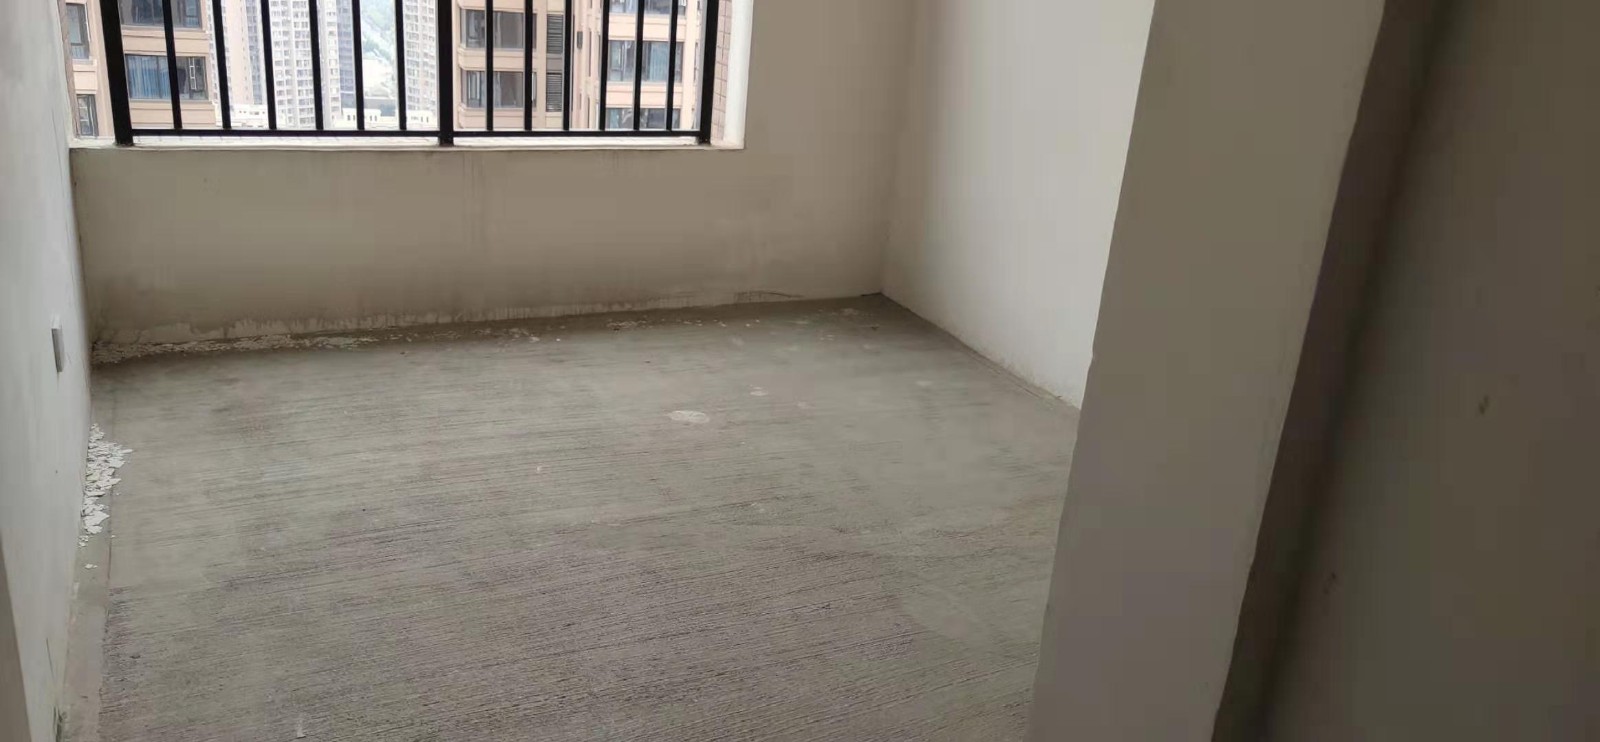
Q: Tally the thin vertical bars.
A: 12